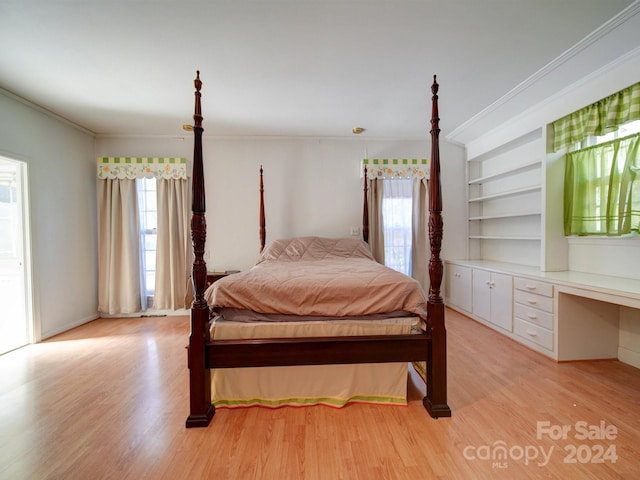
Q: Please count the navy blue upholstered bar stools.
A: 0